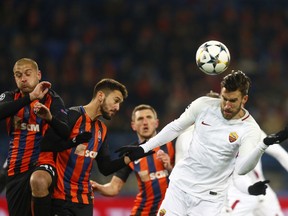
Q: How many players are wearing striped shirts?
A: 3